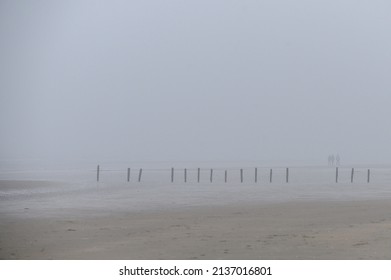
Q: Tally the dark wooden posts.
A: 15